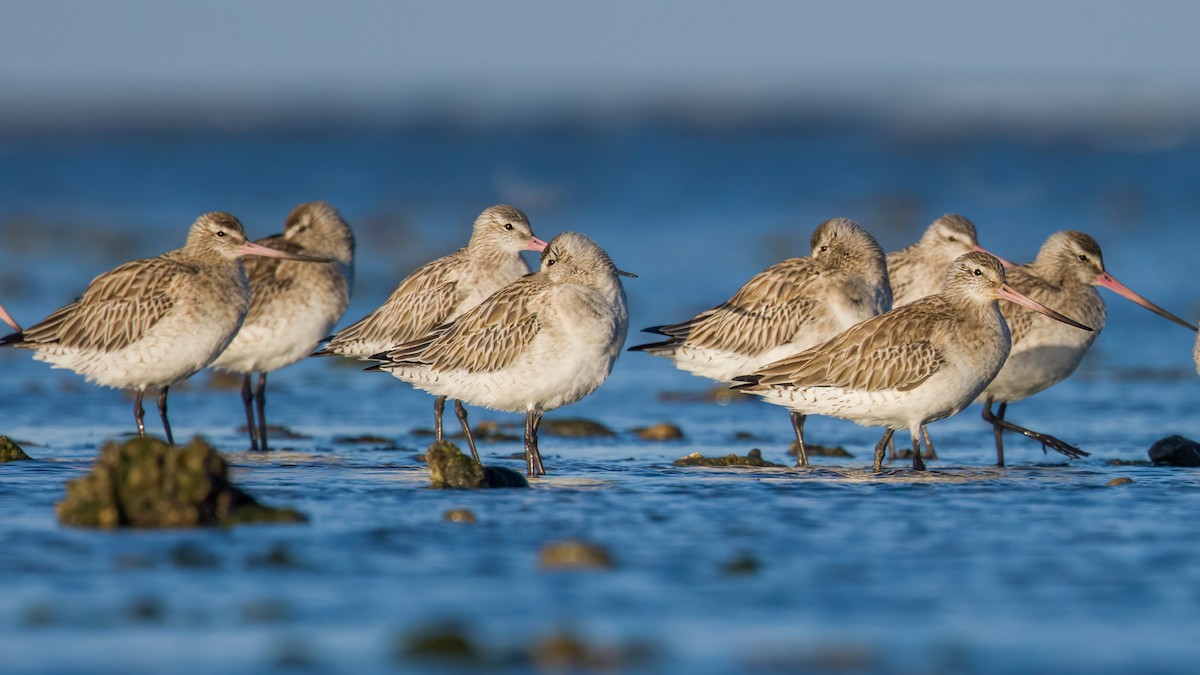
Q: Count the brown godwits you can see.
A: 8